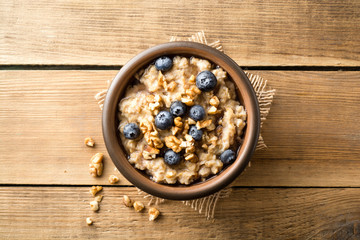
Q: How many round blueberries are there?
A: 9